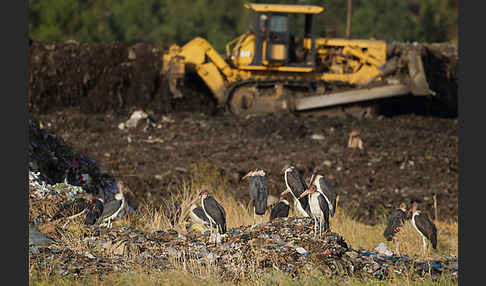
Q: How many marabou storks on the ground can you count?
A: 12